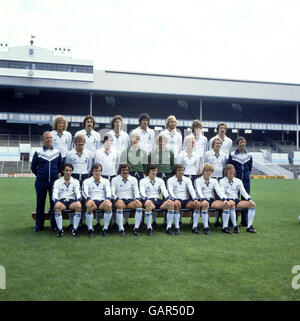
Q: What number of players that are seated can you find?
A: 7